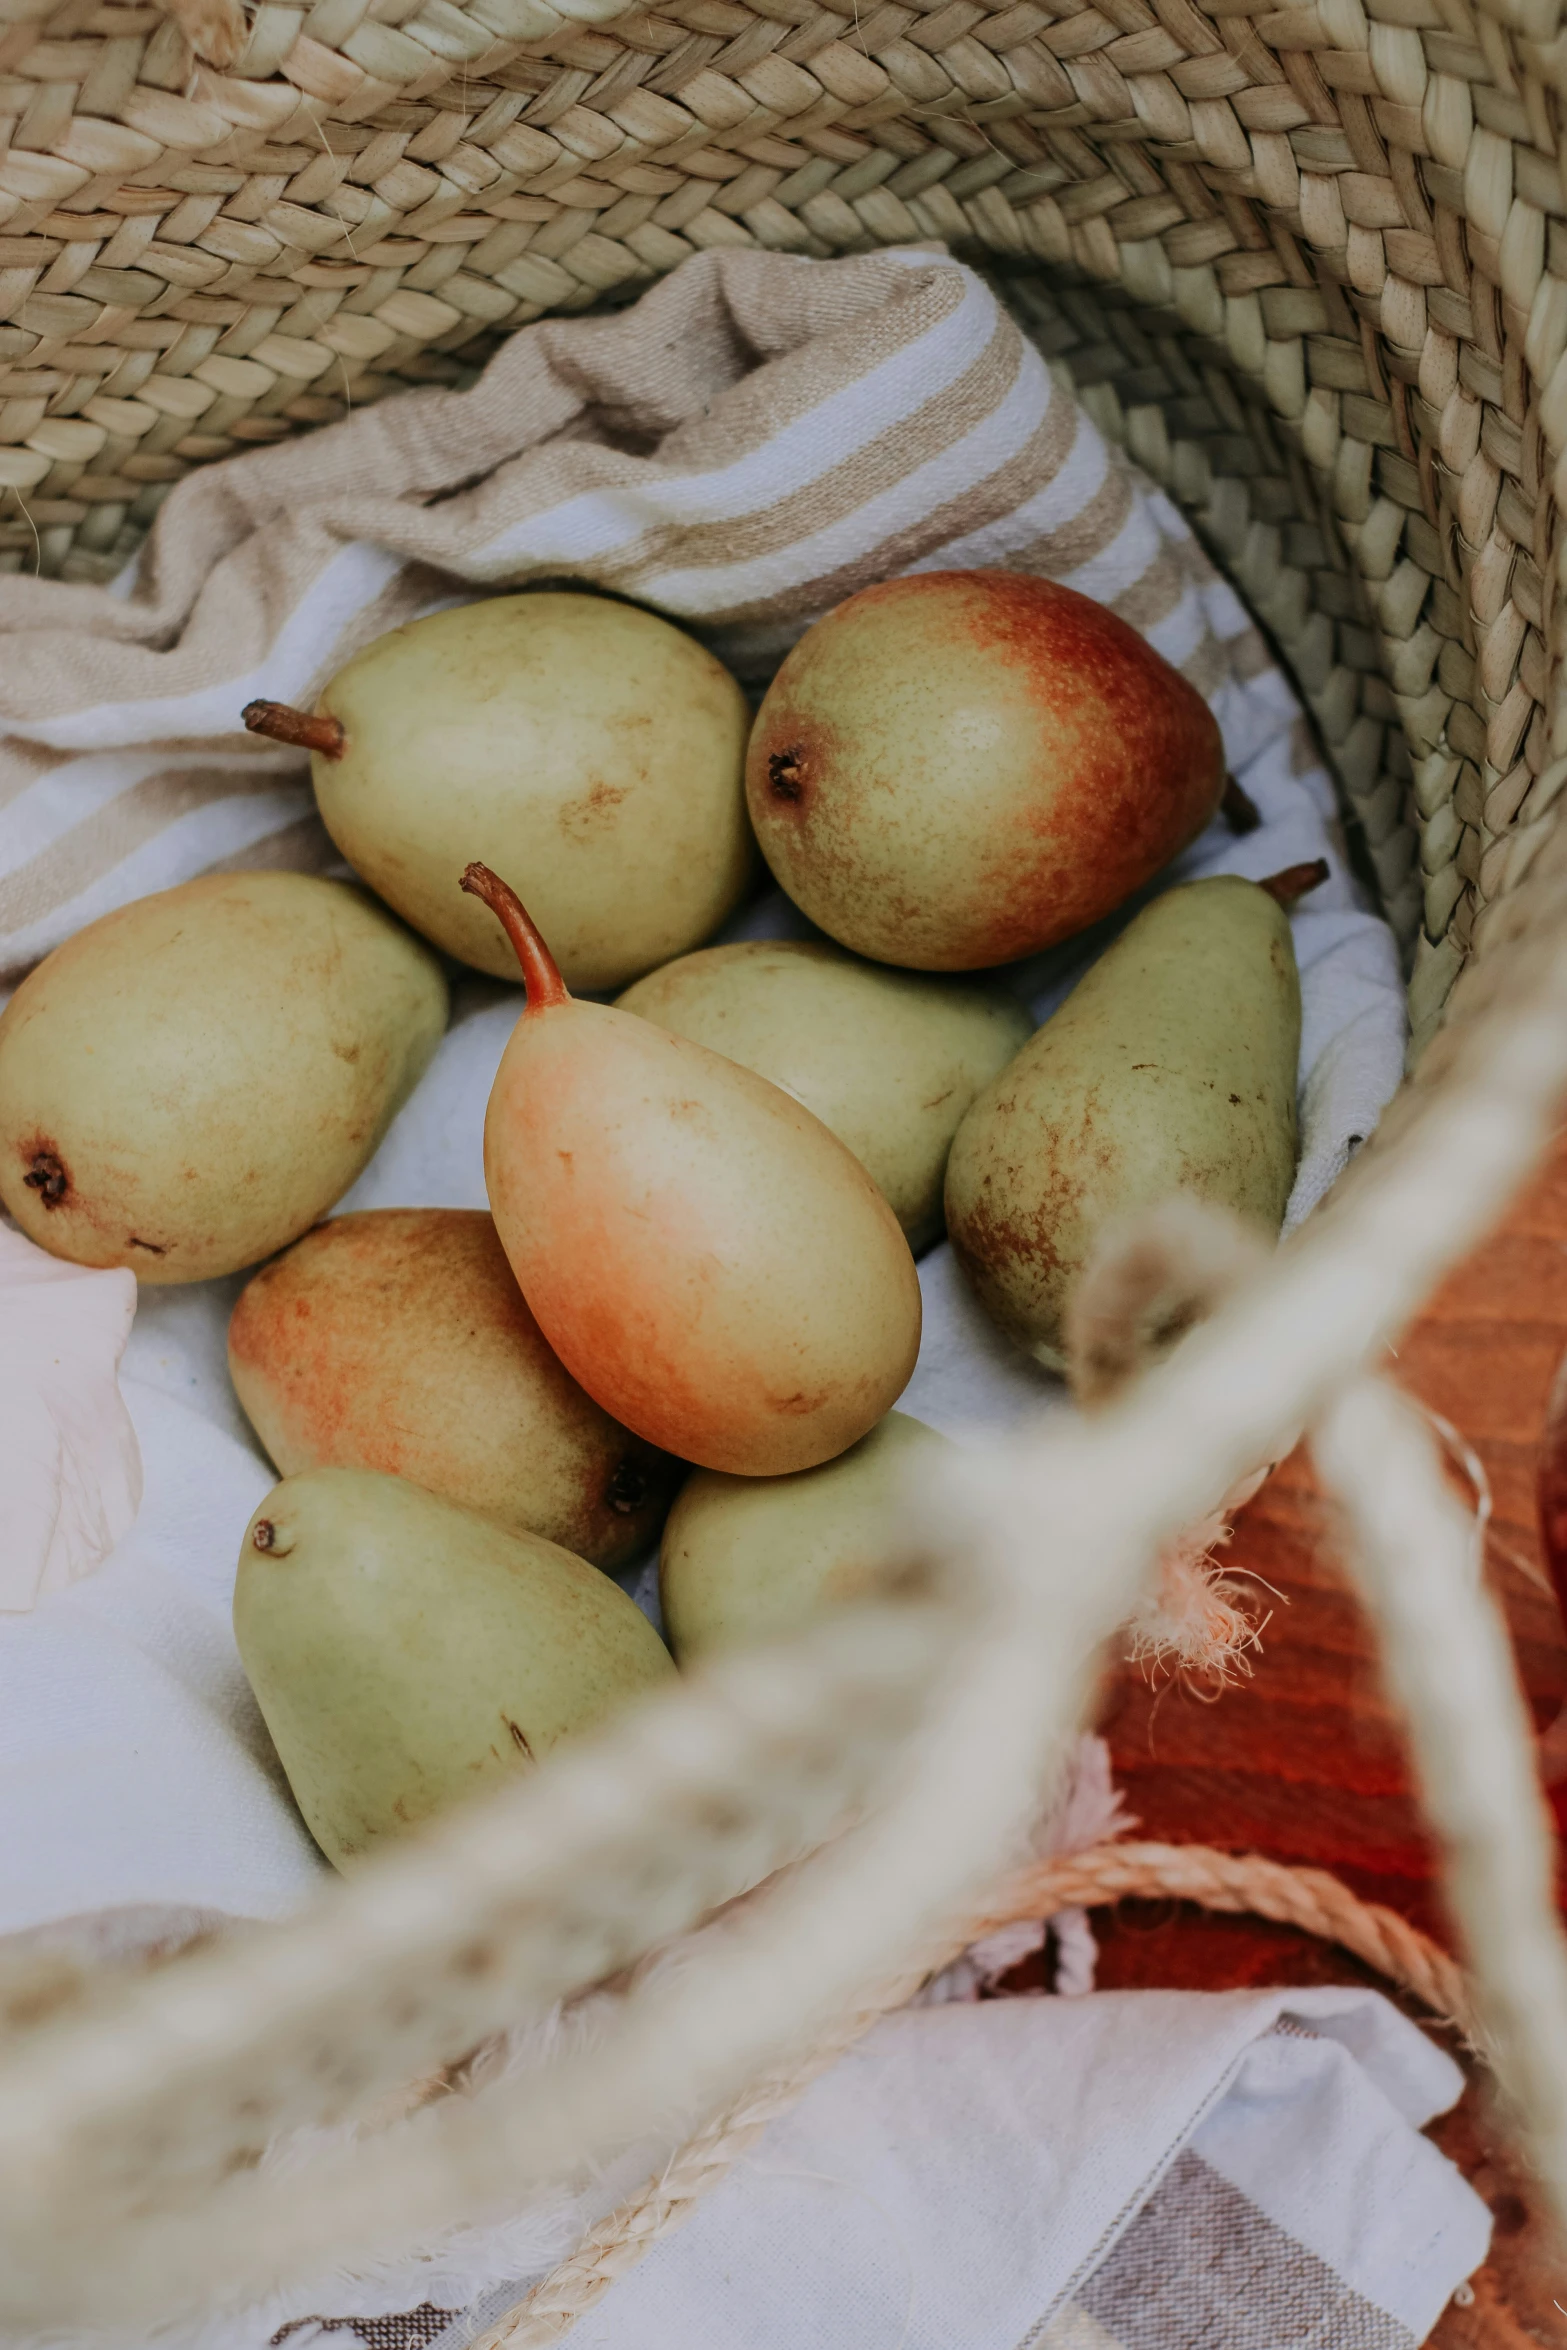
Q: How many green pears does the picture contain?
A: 6